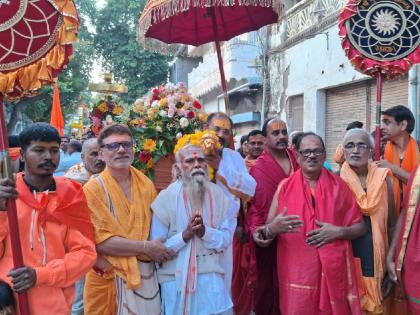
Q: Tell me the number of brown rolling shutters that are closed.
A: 2